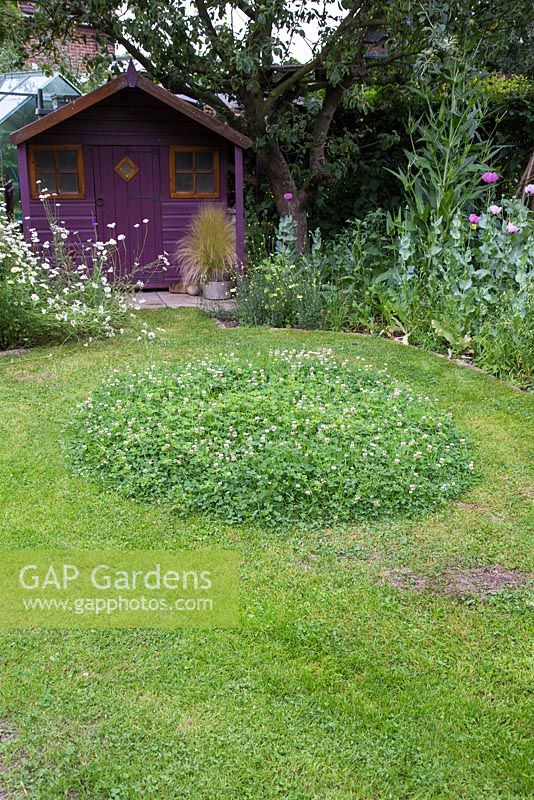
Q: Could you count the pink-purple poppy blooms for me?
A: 6